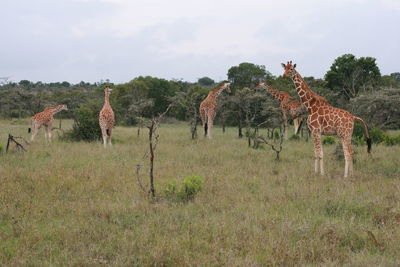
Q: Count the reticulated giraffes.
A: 5